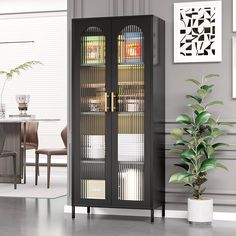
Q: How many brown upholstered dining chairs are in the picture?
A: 2